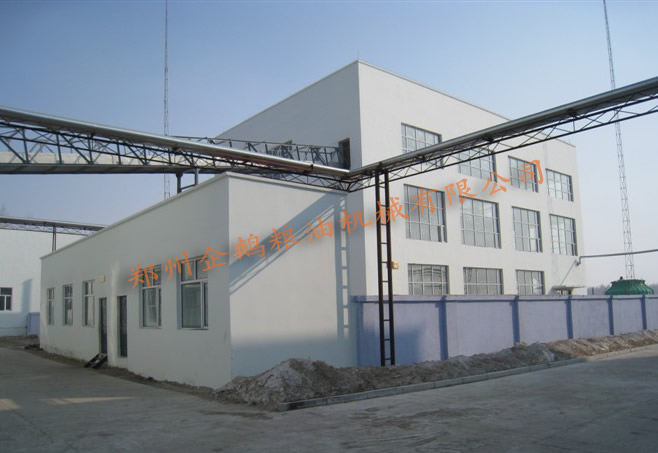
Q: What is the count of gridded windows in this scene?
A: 11